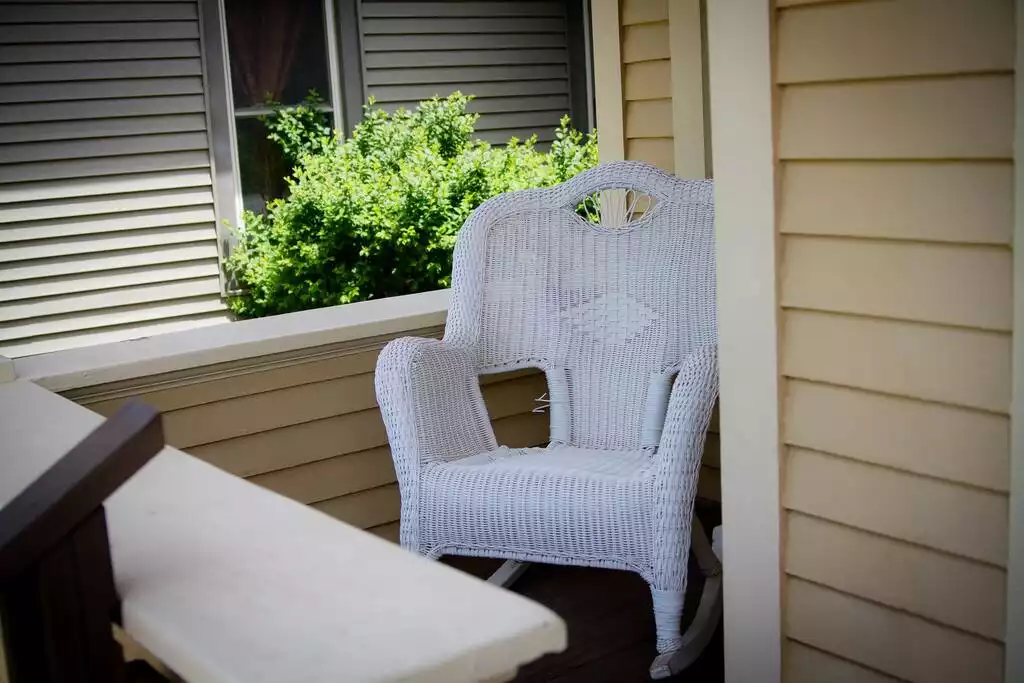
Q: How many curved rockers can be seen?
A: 2